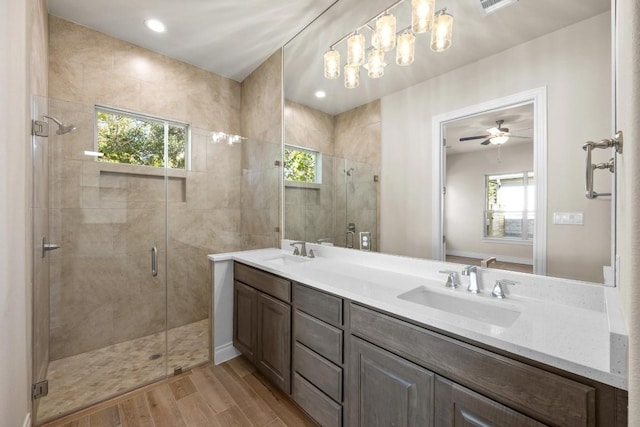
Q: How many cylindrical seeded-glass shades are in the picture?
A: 8